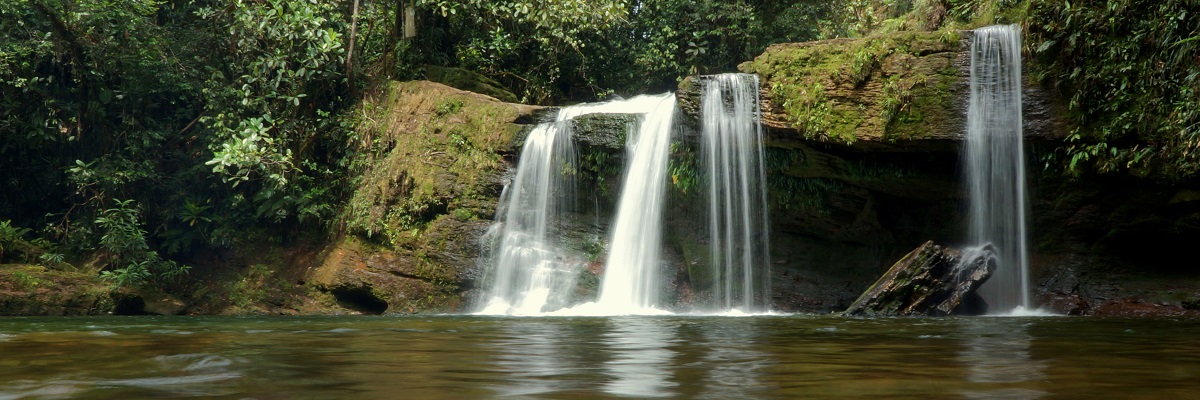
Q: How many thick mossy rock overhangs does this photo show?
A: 1